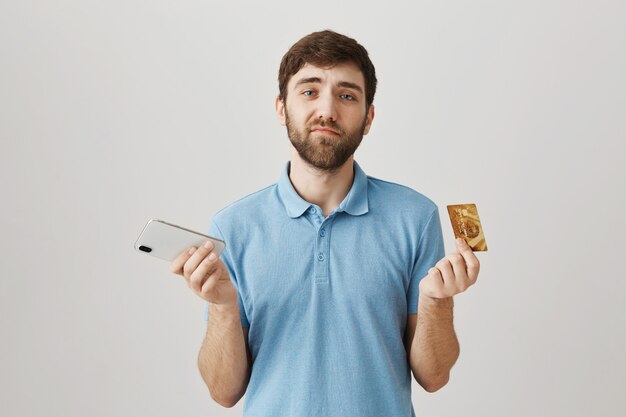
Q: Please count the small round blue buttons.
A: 3